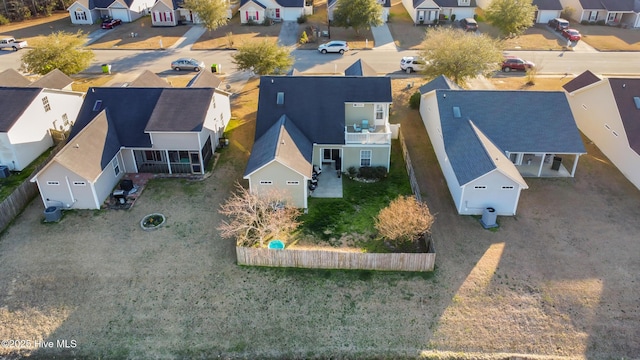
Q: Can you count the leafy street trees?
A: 6